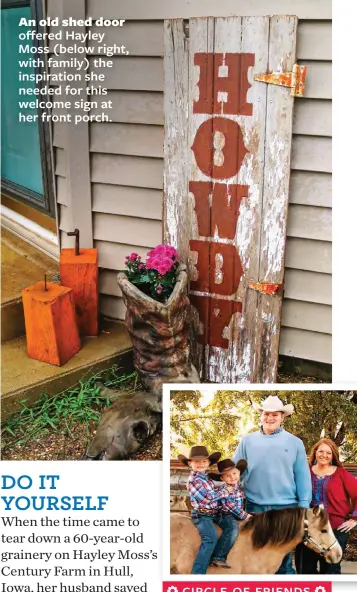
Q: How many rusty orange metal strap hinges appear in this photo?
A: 2